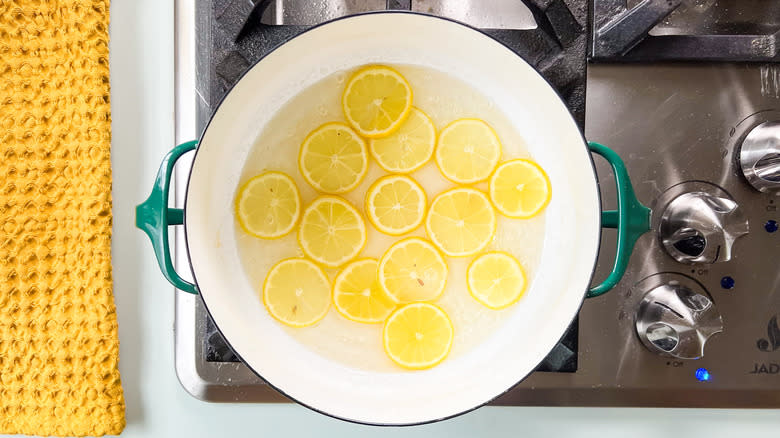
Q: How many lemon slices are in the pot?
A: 14